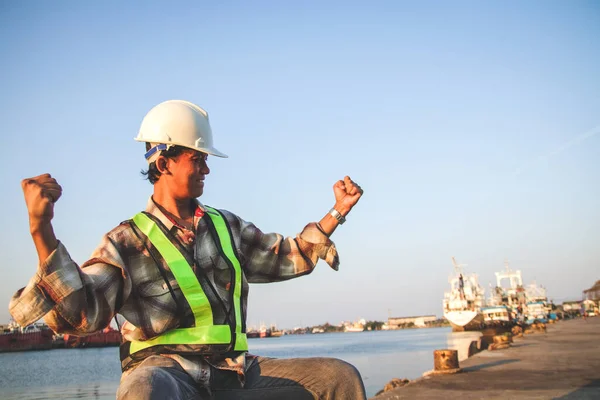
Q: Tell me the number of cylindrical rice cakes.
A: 0